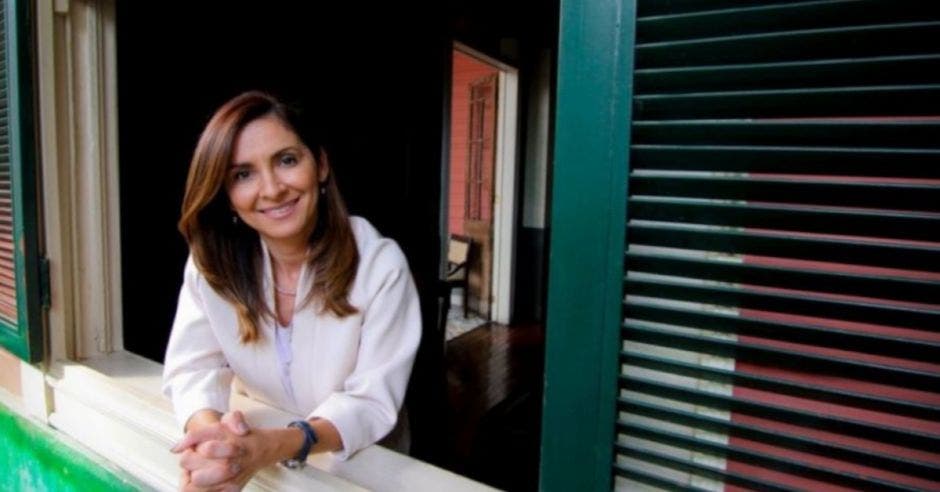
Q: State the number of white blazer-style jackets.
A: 1